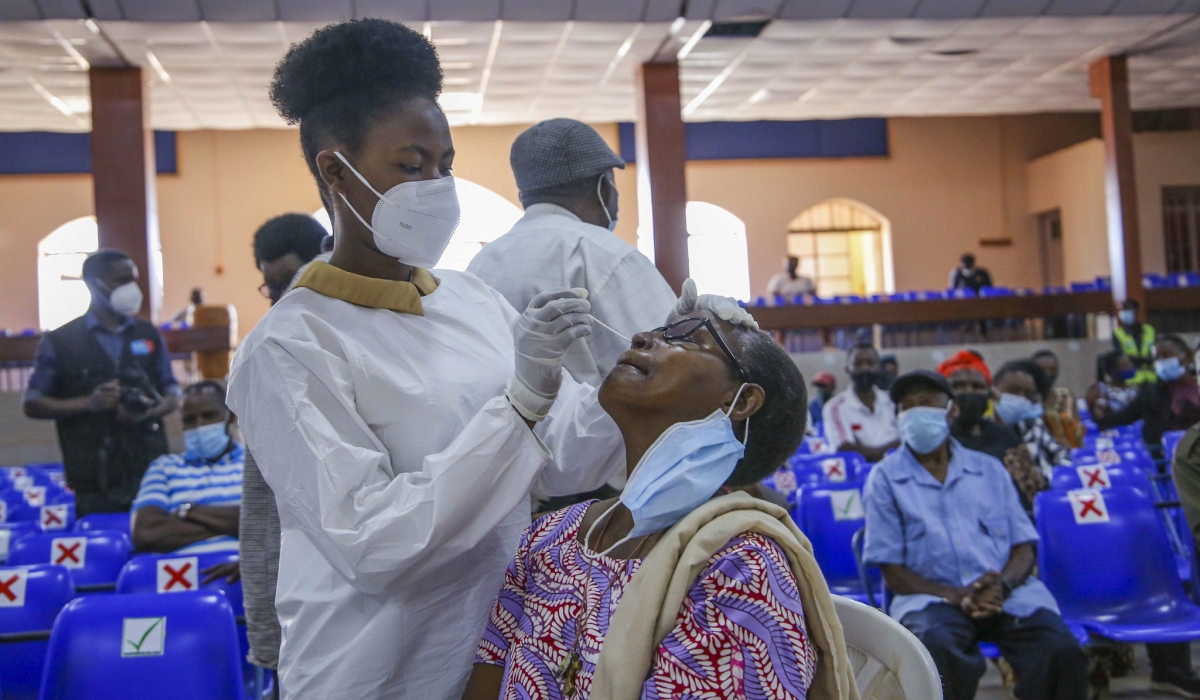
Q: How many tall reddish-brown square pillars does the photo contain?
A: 3